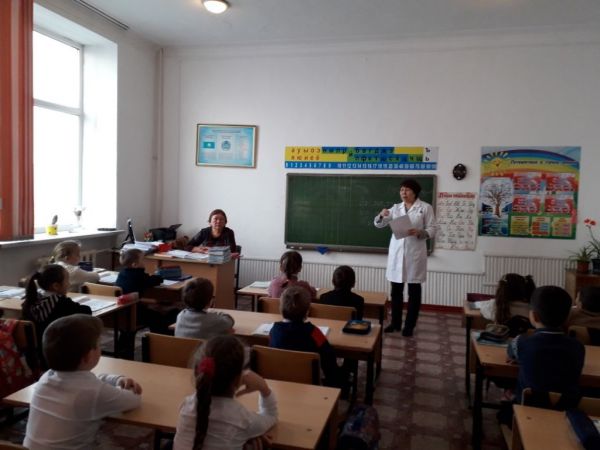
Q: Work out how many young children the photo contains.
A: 12